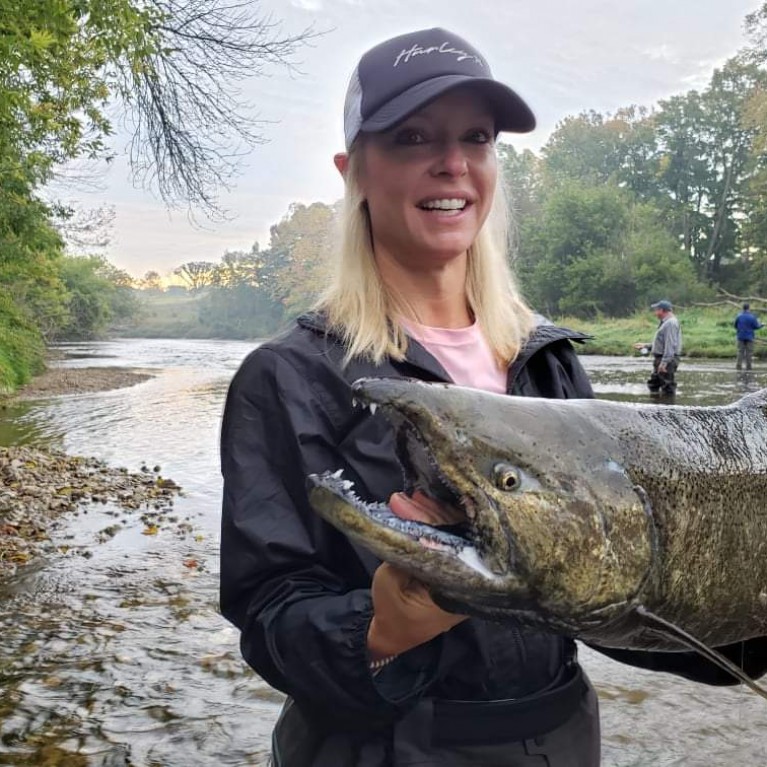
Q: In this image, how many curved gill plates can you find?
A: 1